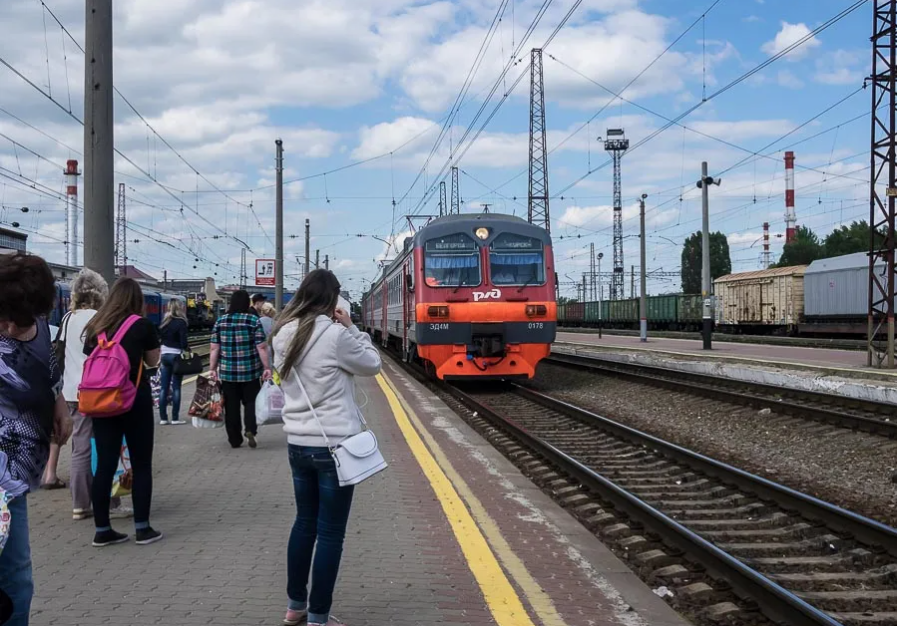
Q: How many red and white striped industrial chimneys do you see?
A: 3